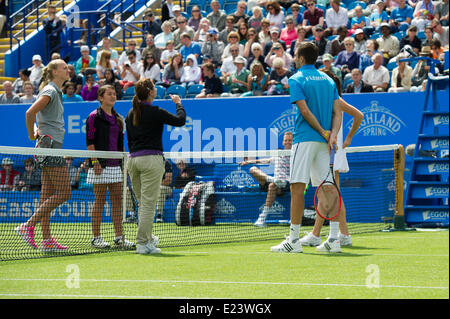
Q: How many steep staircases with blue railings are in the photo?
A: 2